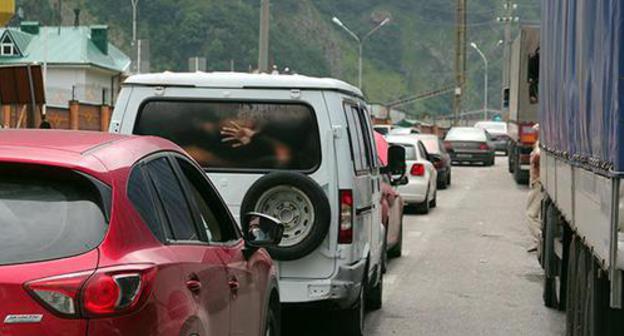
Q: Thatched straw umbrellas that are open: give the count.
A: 0